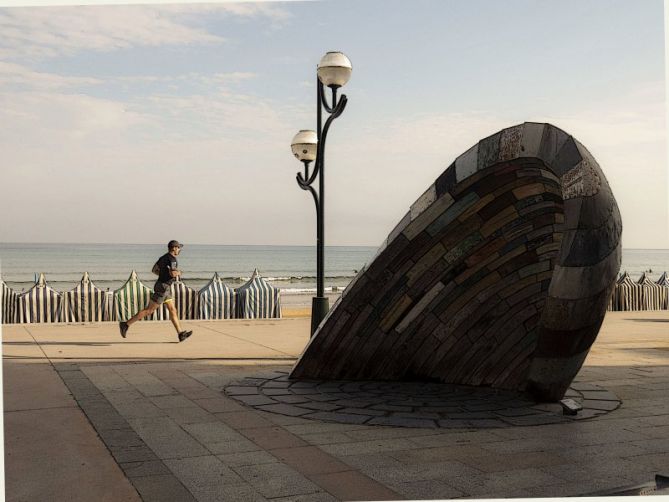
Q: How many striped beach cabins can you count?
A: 10